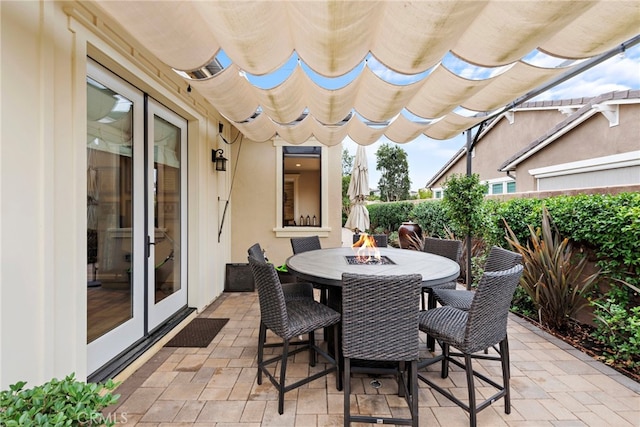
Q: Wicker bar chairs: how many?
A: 8